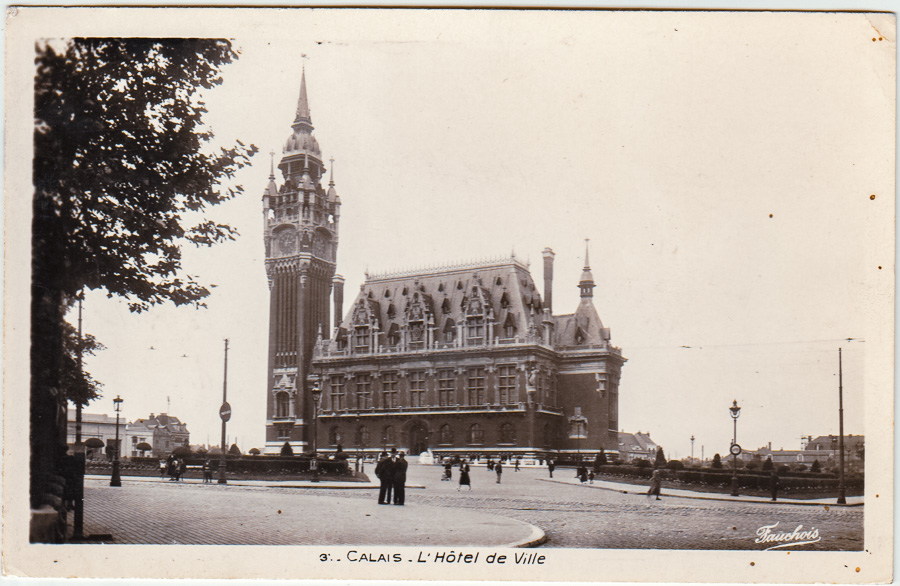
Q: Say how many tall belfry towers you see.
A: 1